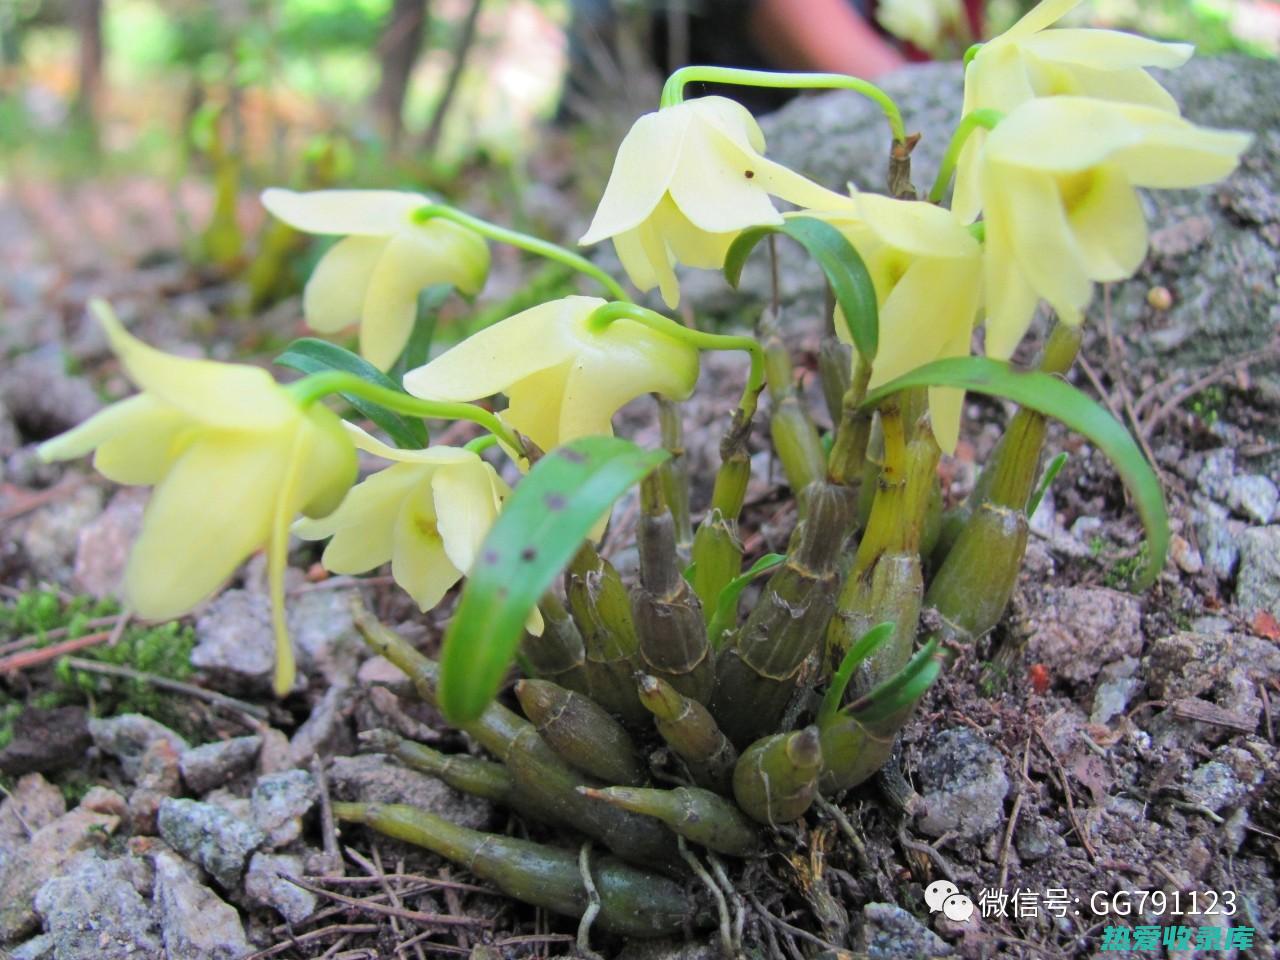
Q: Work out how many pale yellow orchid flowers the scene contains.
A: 8